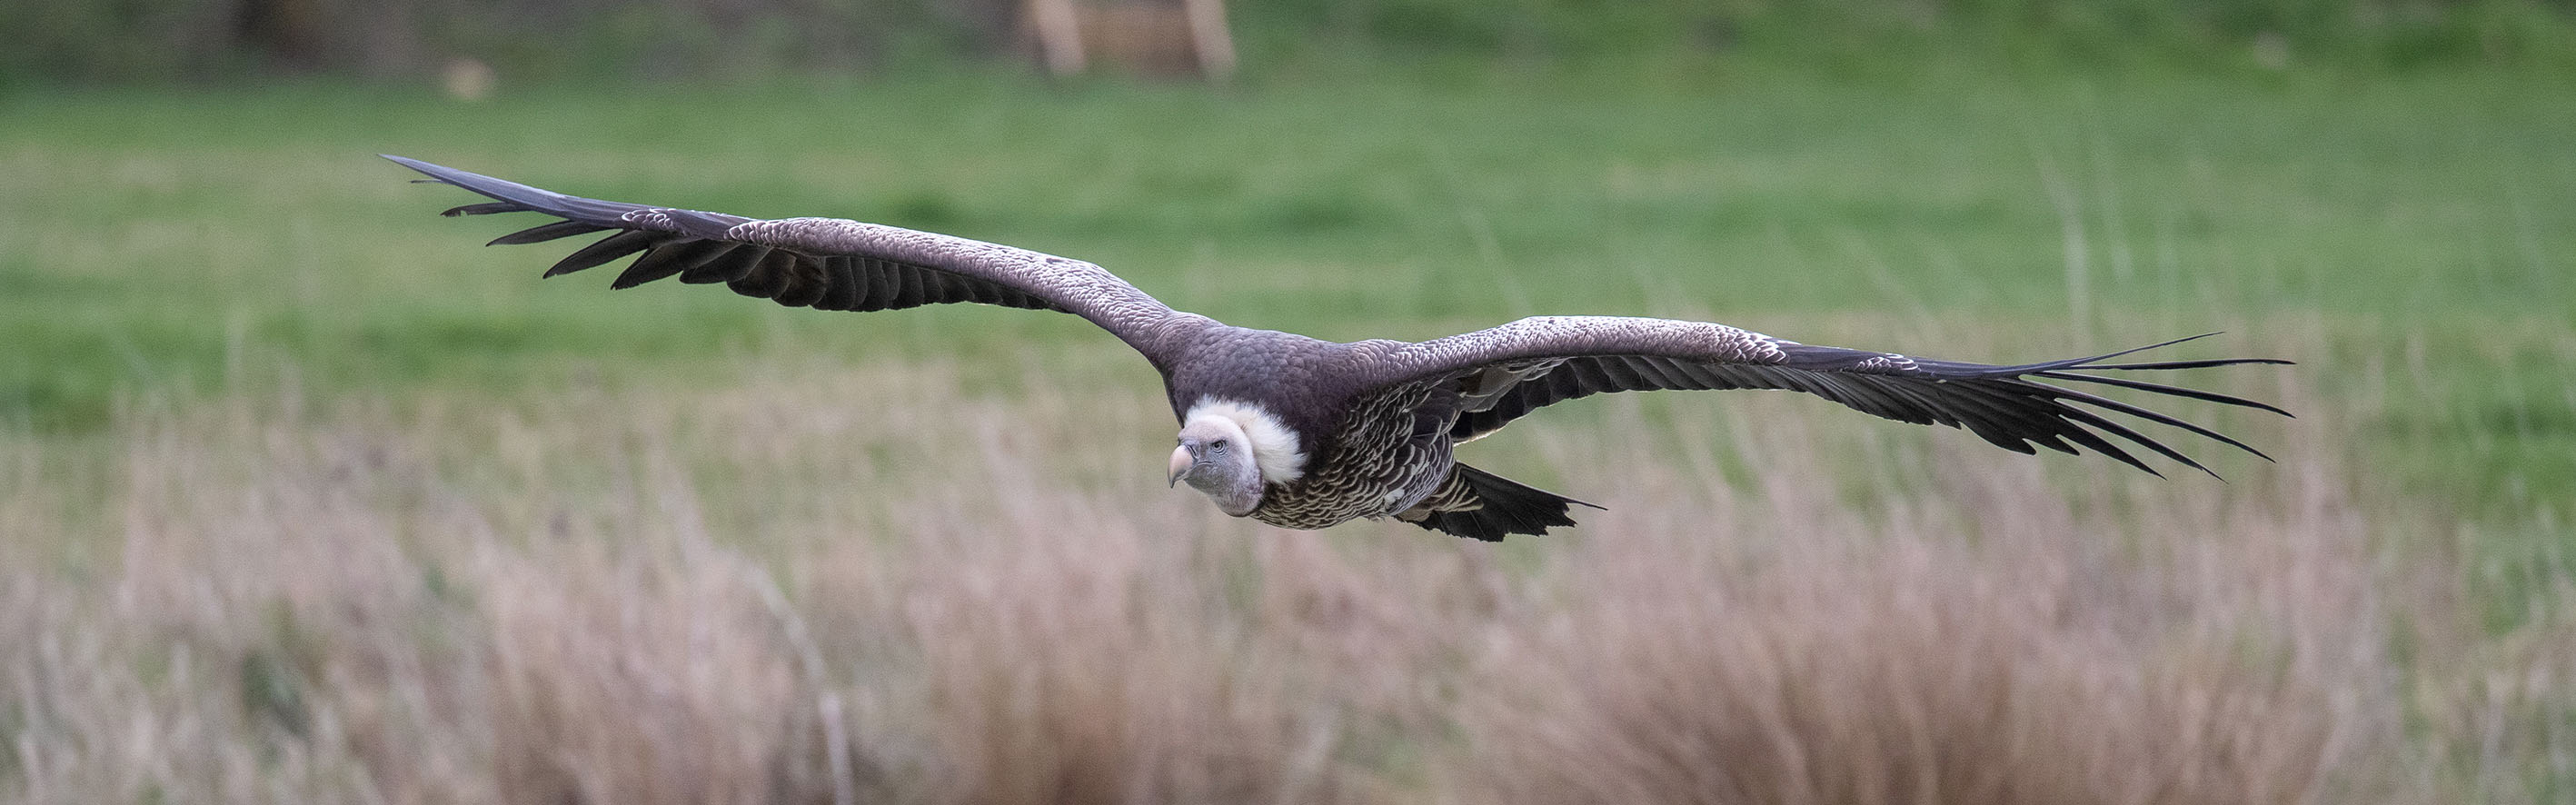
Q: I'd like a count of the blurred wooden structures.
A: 1